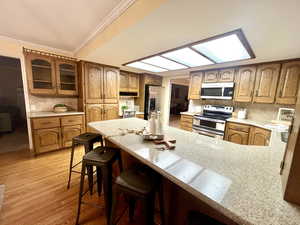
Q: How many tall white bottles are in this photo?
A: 2